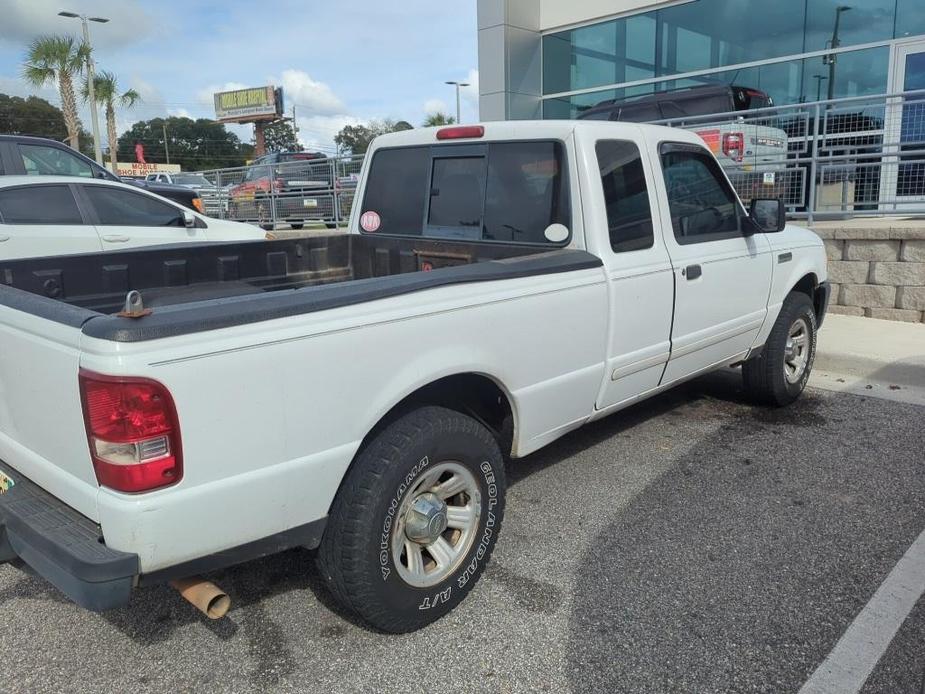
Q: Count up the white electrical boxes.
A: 0